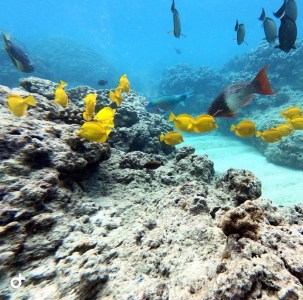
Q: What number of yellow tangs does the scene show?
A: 15